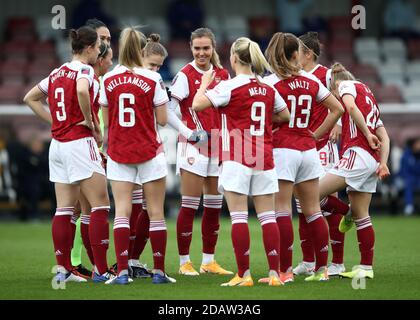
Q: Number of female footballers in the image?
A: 10